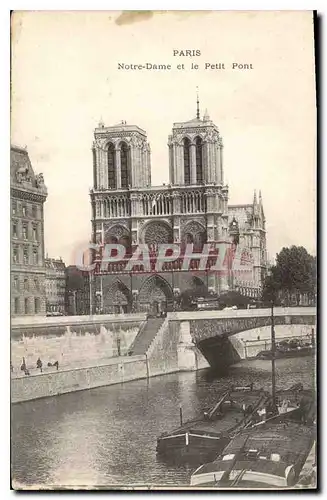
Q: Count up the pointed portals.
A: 3